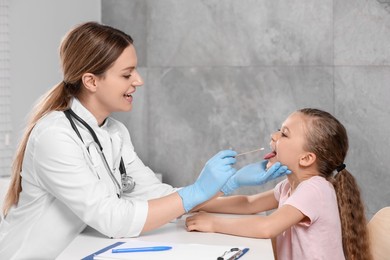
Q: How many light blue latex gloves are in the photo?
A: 2